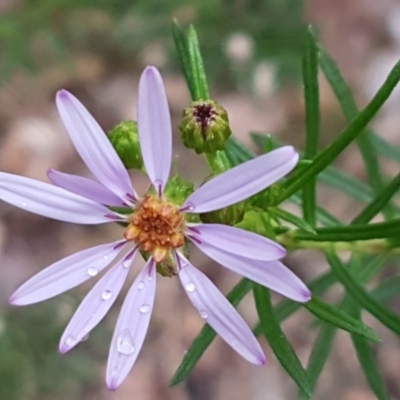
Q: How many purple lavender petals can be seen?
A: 11